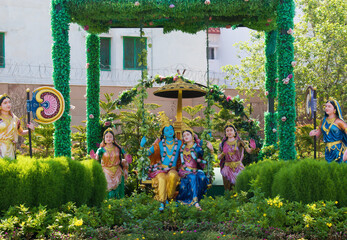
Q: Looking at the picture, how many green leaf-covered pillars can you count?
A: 4